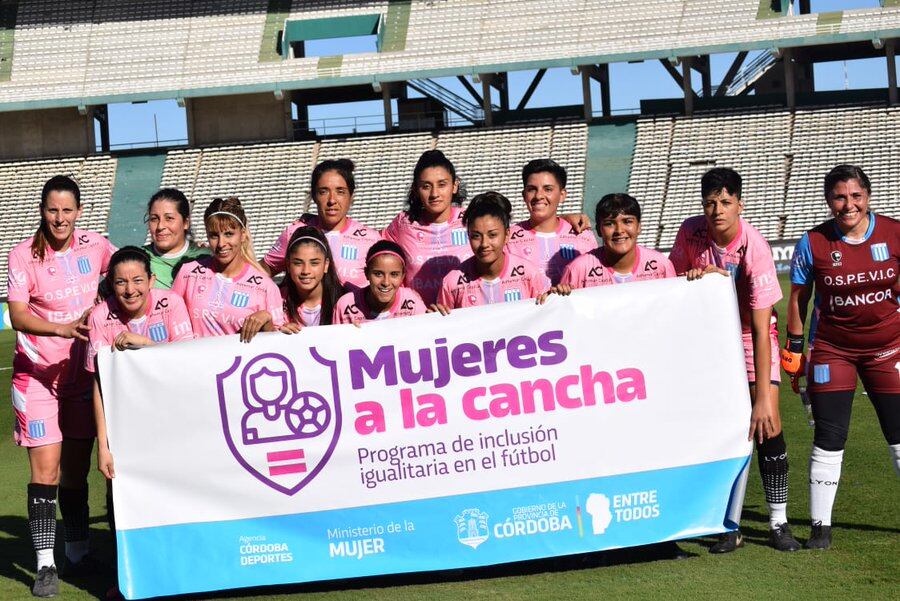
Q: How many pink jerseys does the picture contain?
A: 11